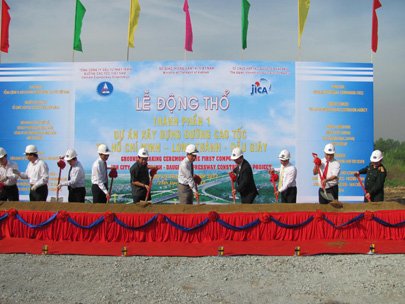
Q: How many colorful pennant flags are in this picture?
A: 7